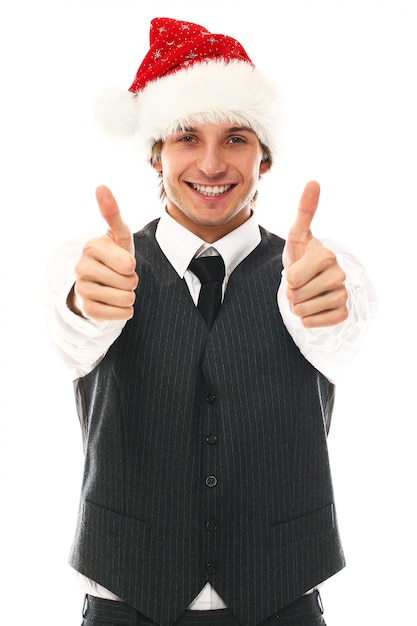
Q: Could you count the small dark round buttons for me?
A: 5